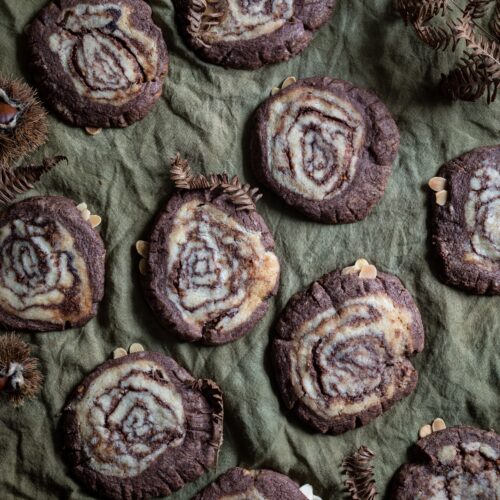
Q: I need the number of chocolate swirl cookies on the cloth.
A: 10